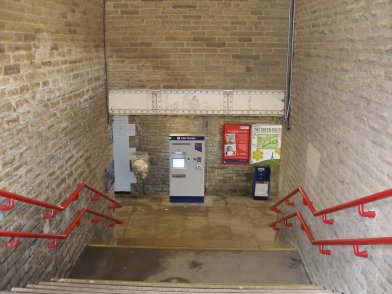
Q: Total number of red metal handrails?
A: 4